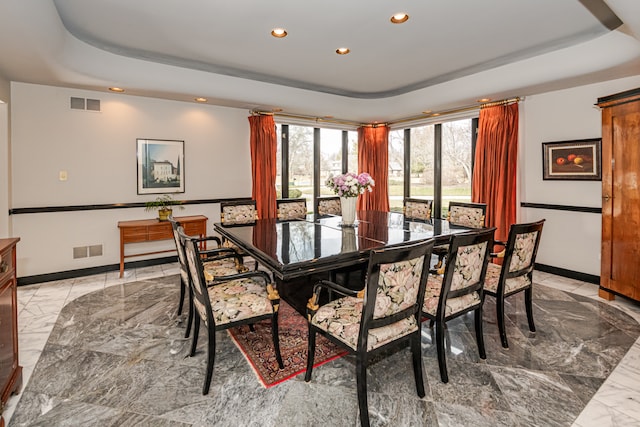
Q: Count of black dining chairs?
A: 10